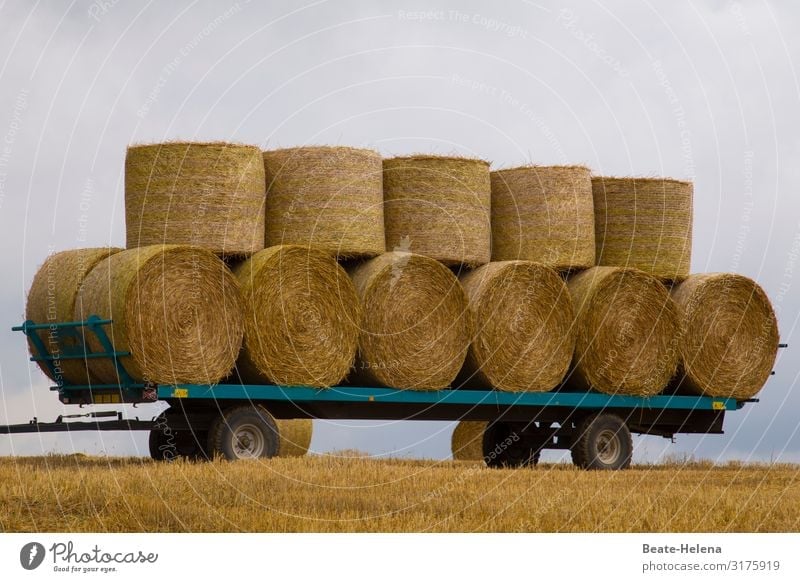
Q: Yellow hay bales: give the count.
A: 14